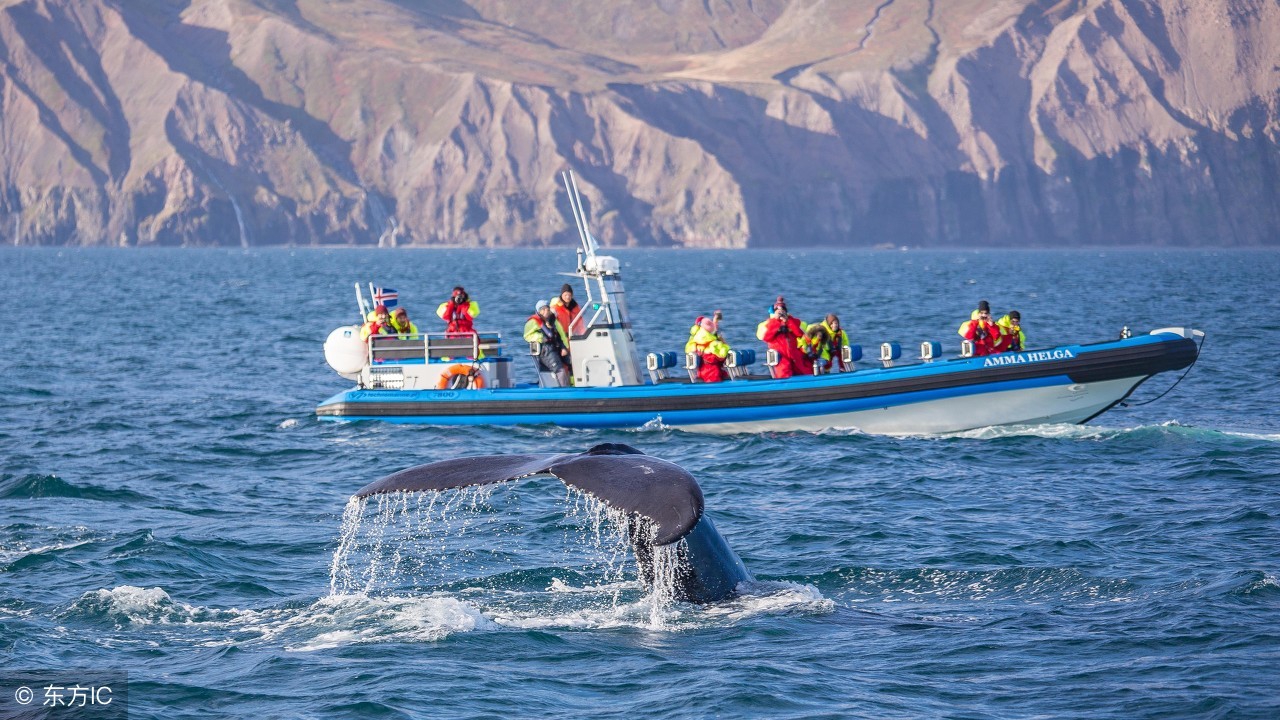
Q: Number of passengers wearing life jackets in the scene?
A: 12